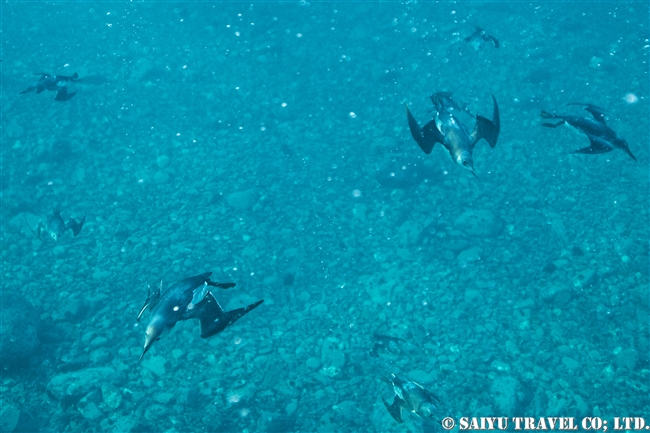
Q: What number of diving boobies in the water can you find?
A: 8